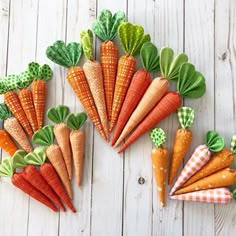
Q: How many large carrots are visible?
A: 7